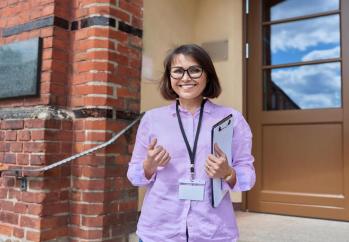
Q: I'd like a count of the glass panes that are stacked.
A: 3